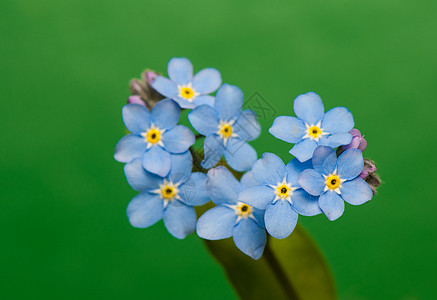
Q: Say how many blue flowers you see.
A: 8